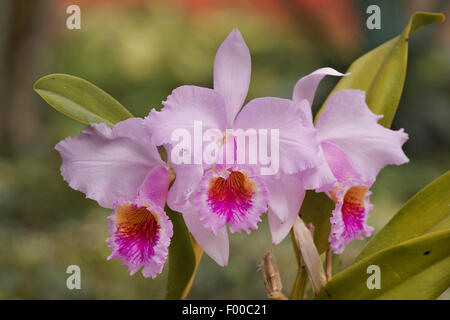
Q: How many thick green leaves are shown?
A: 5